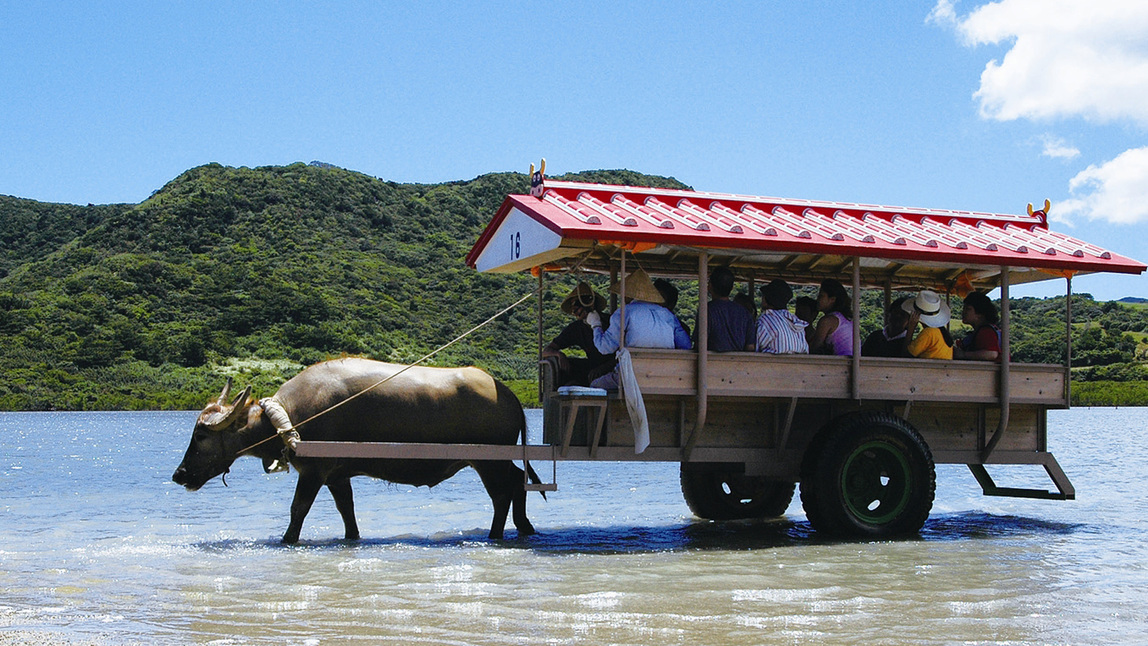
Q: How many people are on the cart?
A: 11